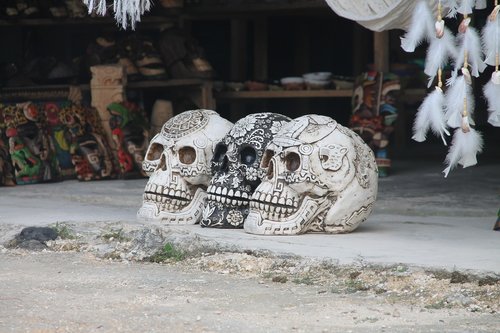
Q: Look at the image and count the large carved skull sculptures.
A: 3